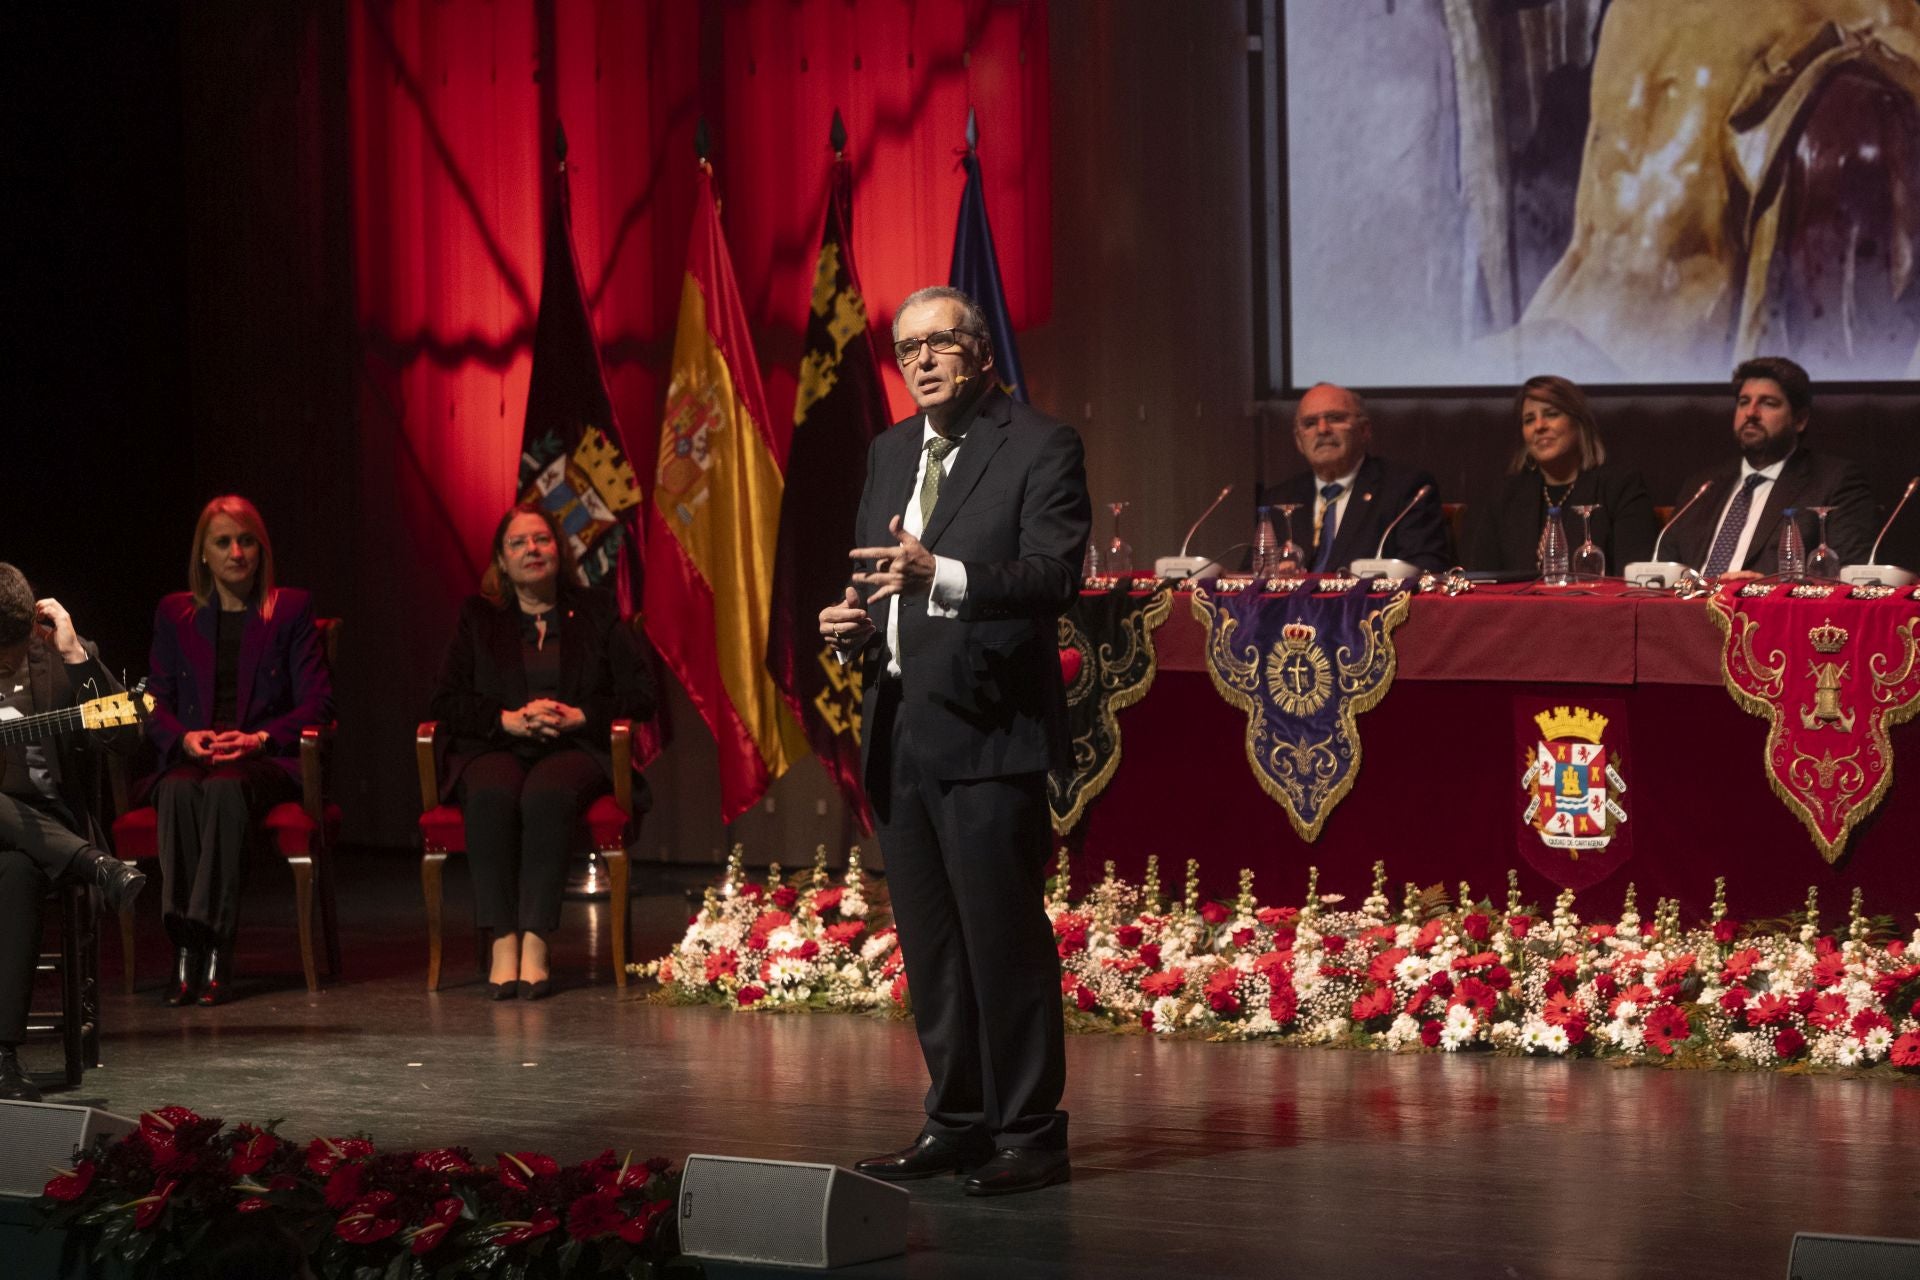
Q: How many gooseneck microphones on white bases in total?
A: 4